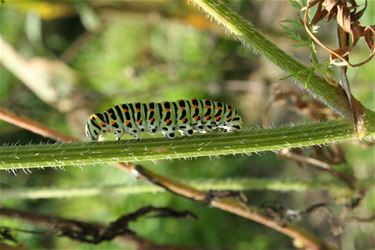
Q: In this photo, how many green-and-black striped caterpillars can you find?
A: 1